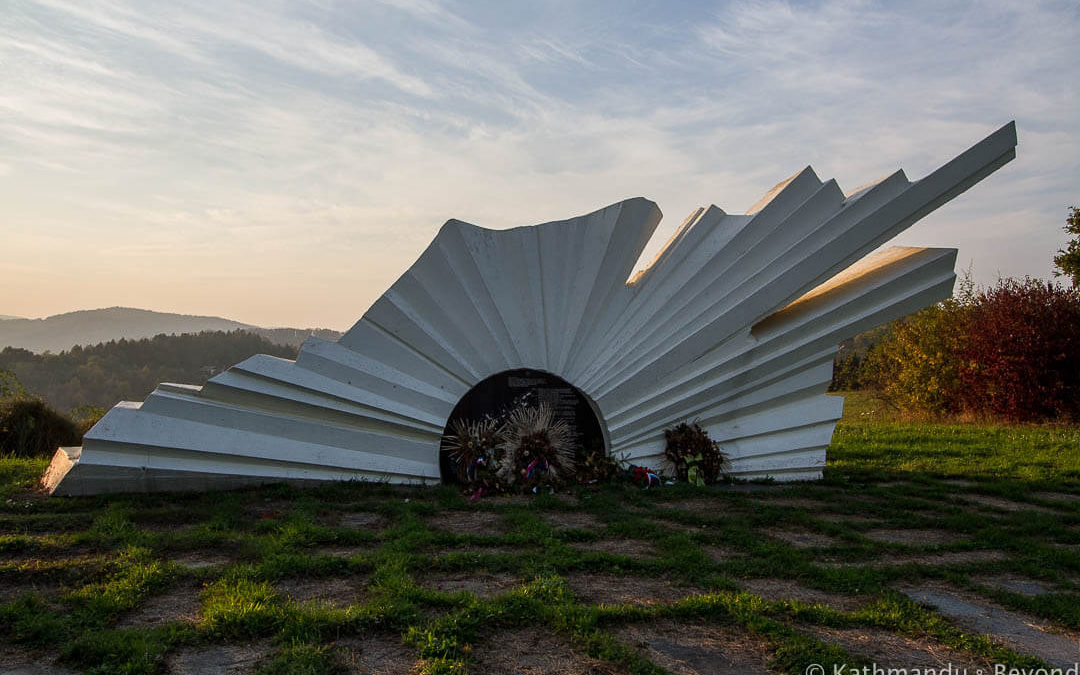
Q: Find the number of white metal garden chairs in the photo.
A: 0